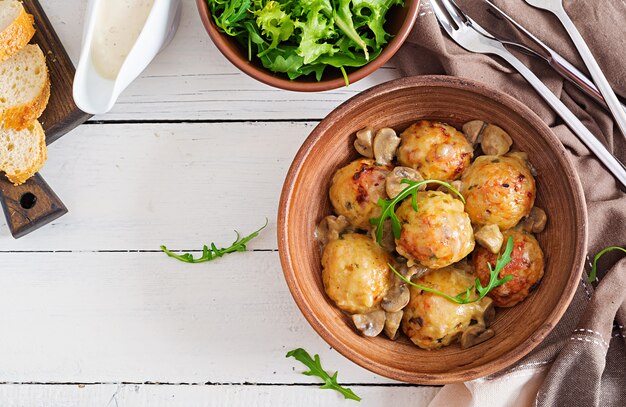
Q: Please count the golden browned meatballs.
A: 7